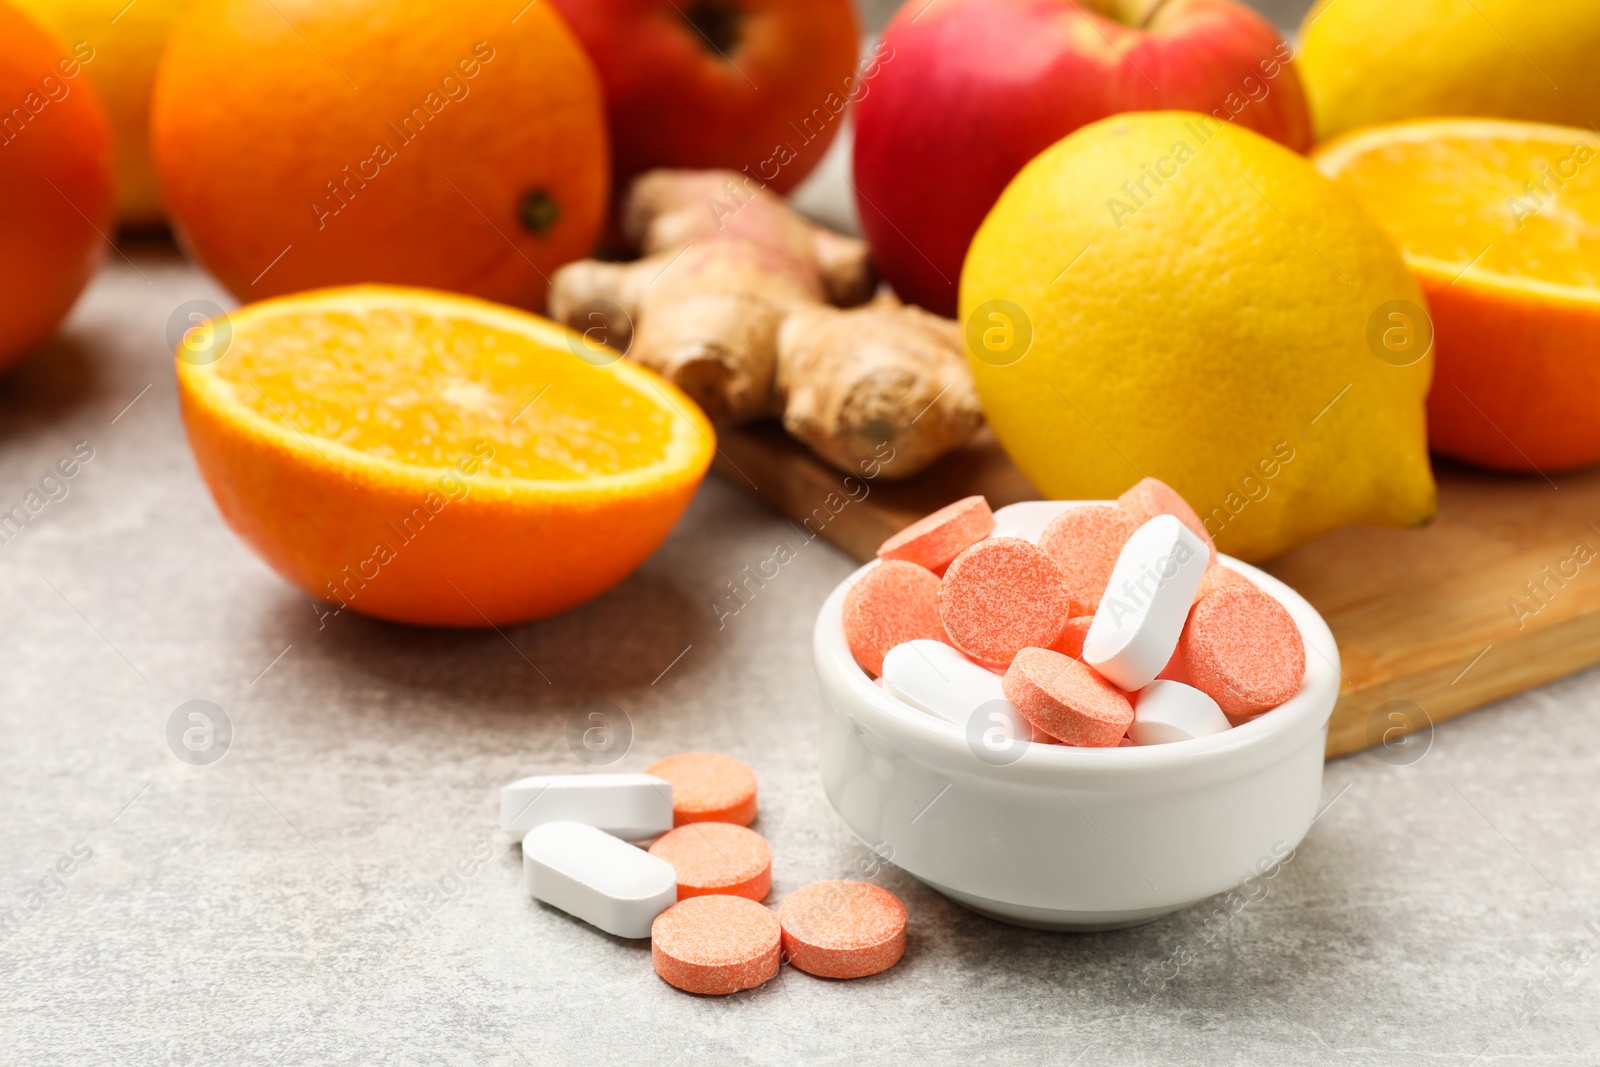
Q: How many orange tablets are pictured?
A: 13